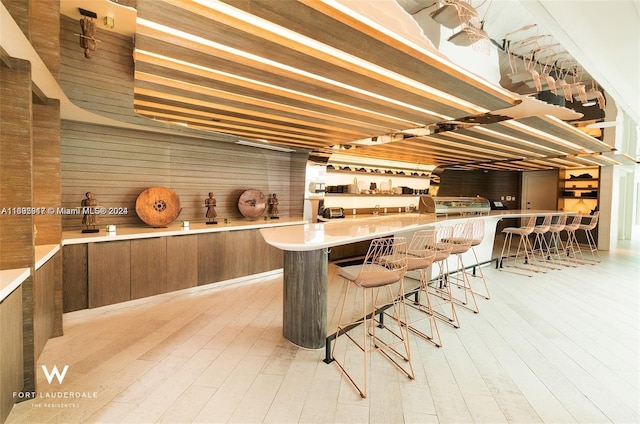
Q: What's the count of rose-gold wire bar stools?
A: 10